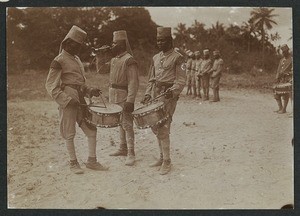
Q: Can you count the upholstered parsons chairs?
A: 0